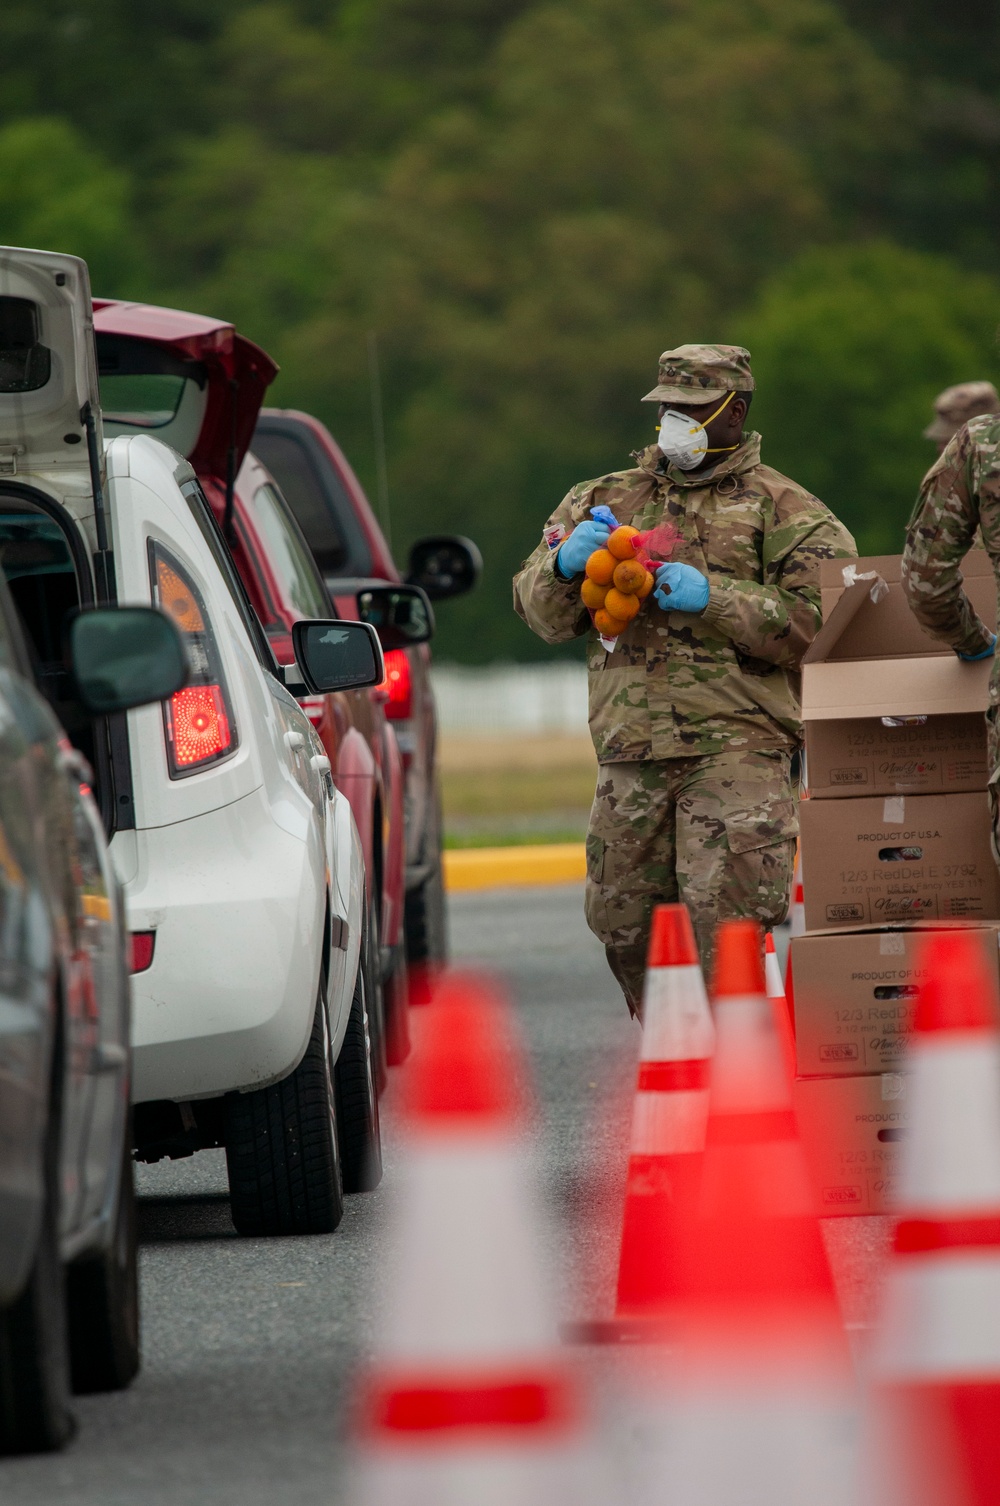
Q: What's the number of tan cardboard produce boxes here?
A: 4